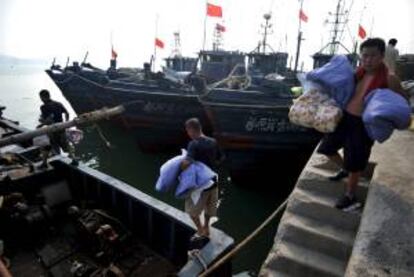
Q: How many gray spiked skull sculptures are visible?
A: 0